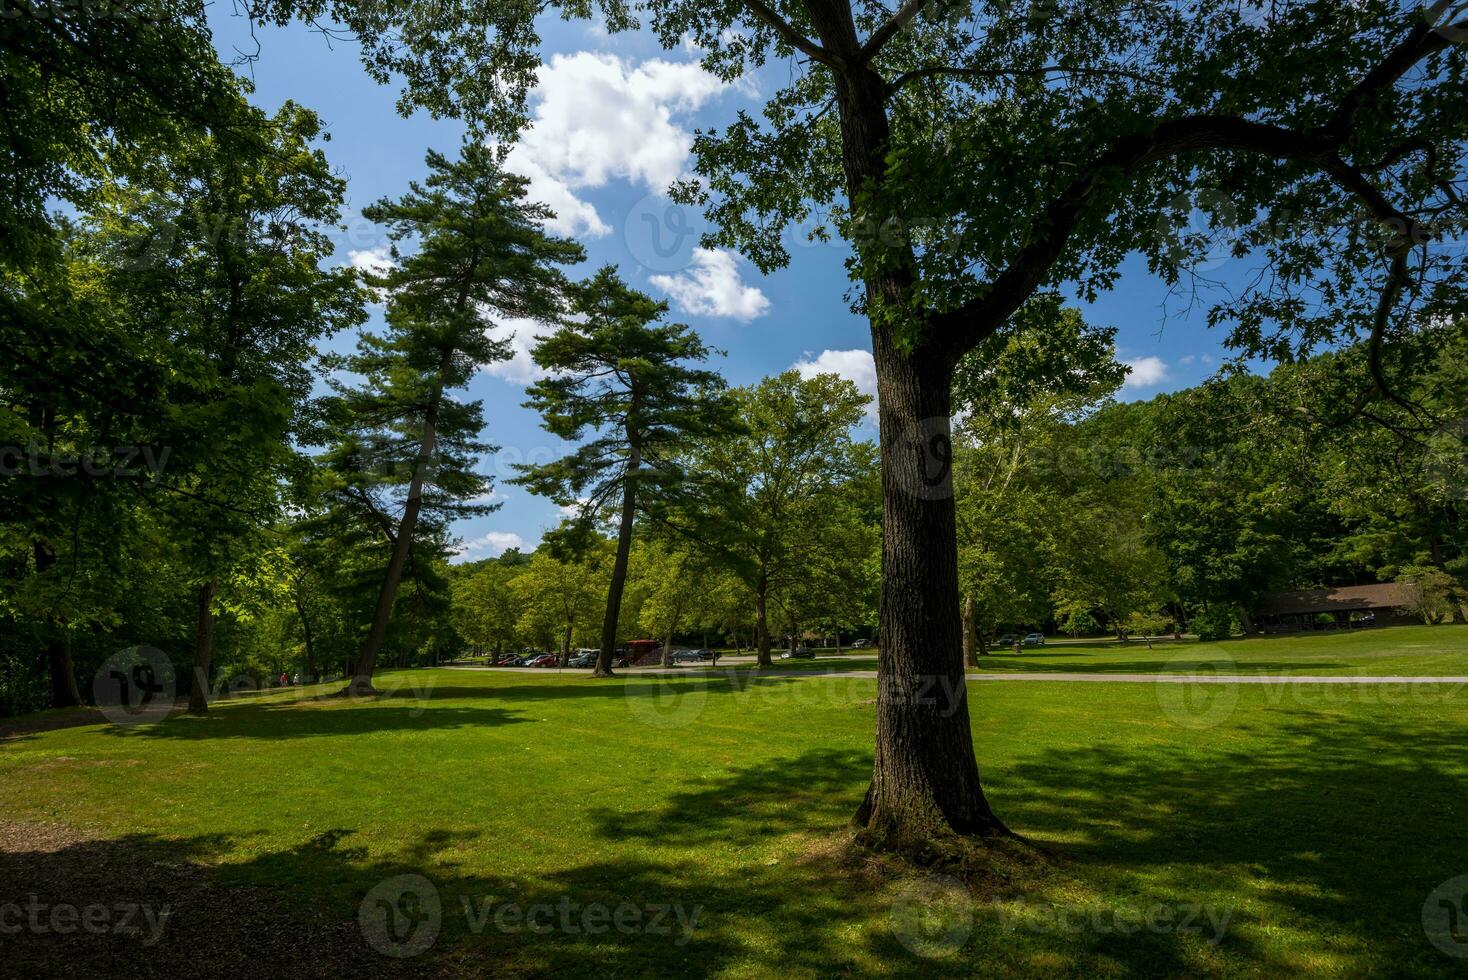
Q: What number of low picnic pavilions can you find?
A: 1